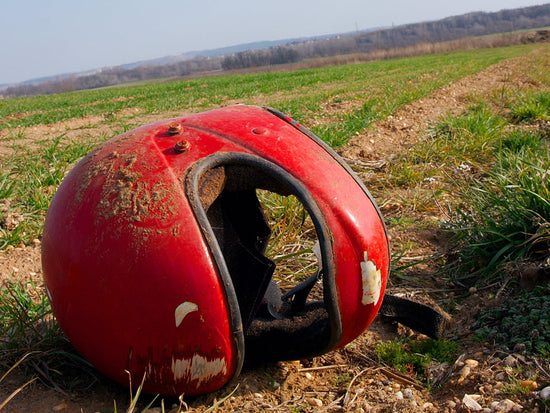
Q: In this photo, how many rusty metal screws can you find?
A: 2